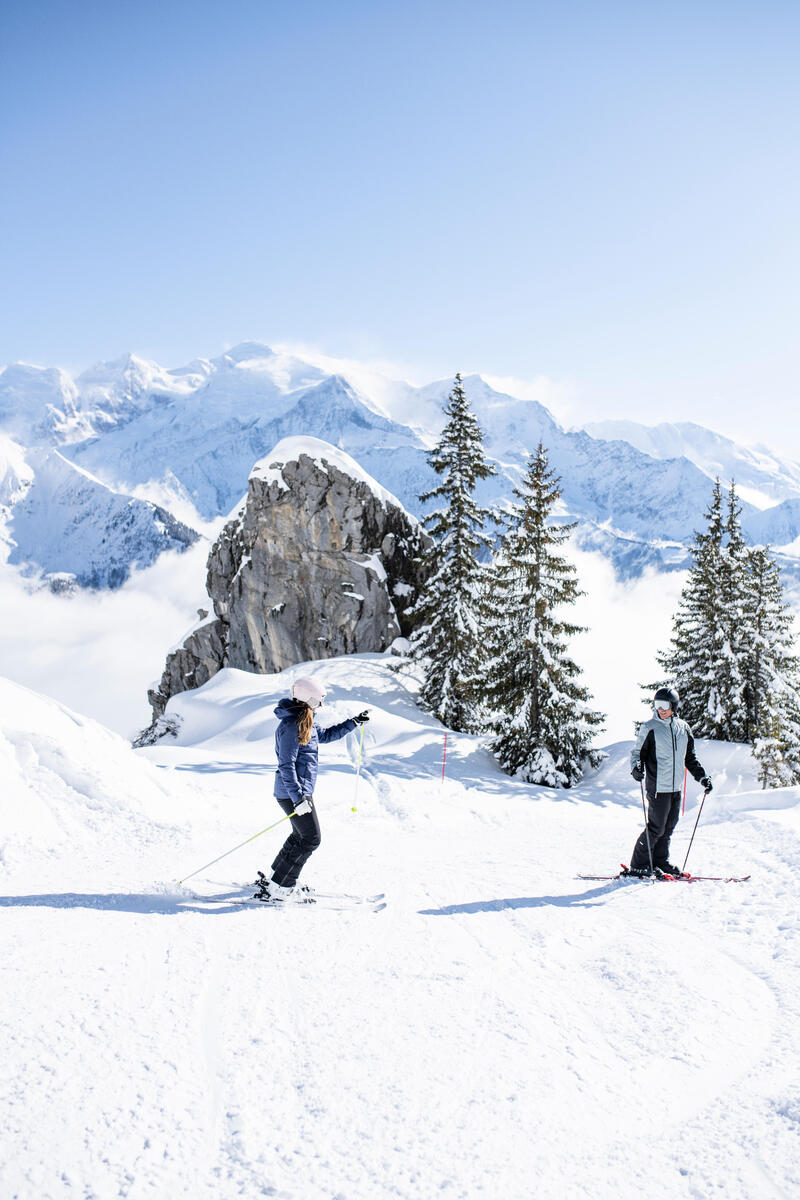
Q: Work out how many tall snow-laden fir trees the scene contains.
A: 5